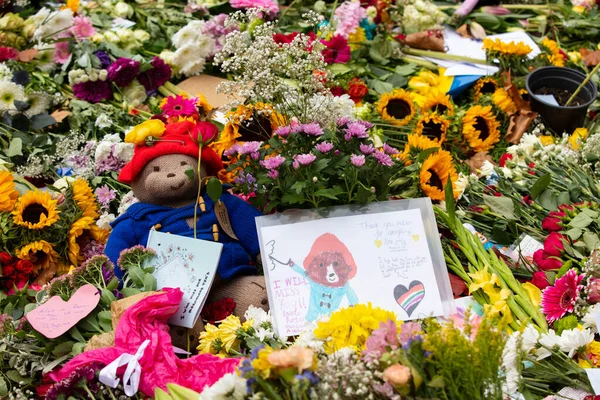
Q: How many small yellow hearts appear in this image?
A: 2